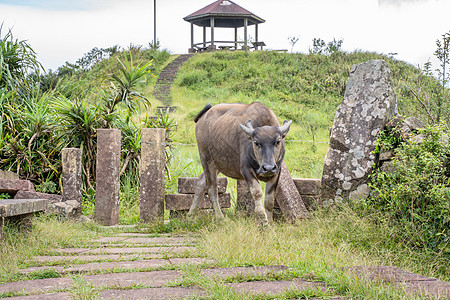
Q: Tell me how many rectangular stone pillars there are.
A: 3